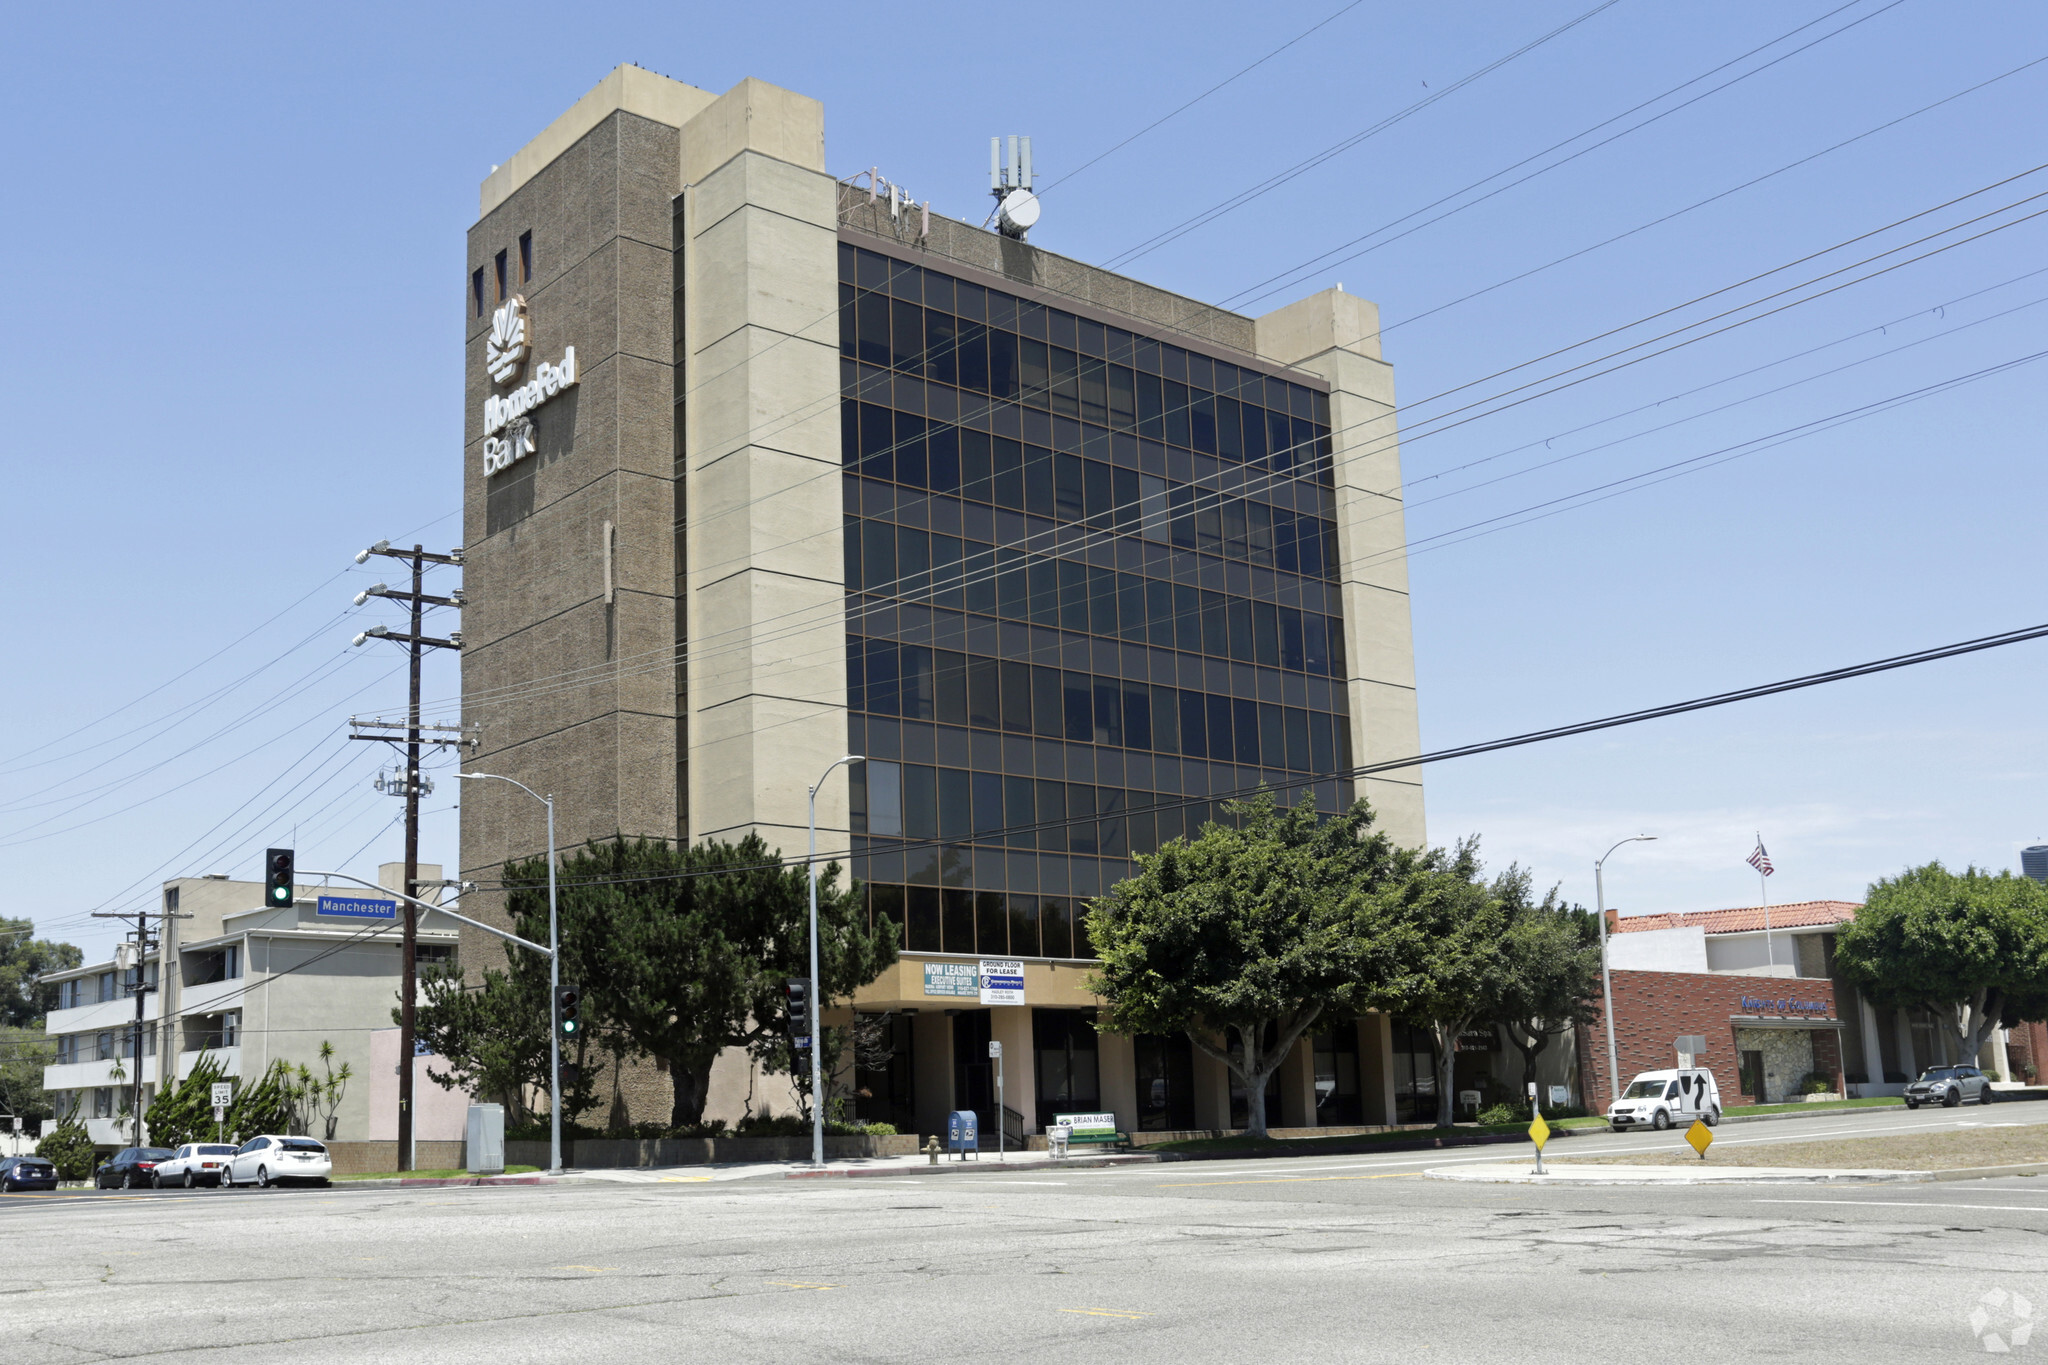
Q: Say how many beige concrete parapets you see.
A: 3